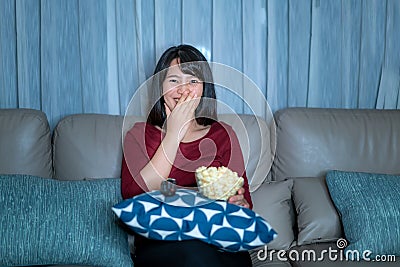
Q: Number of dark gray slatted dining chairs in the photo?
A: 0